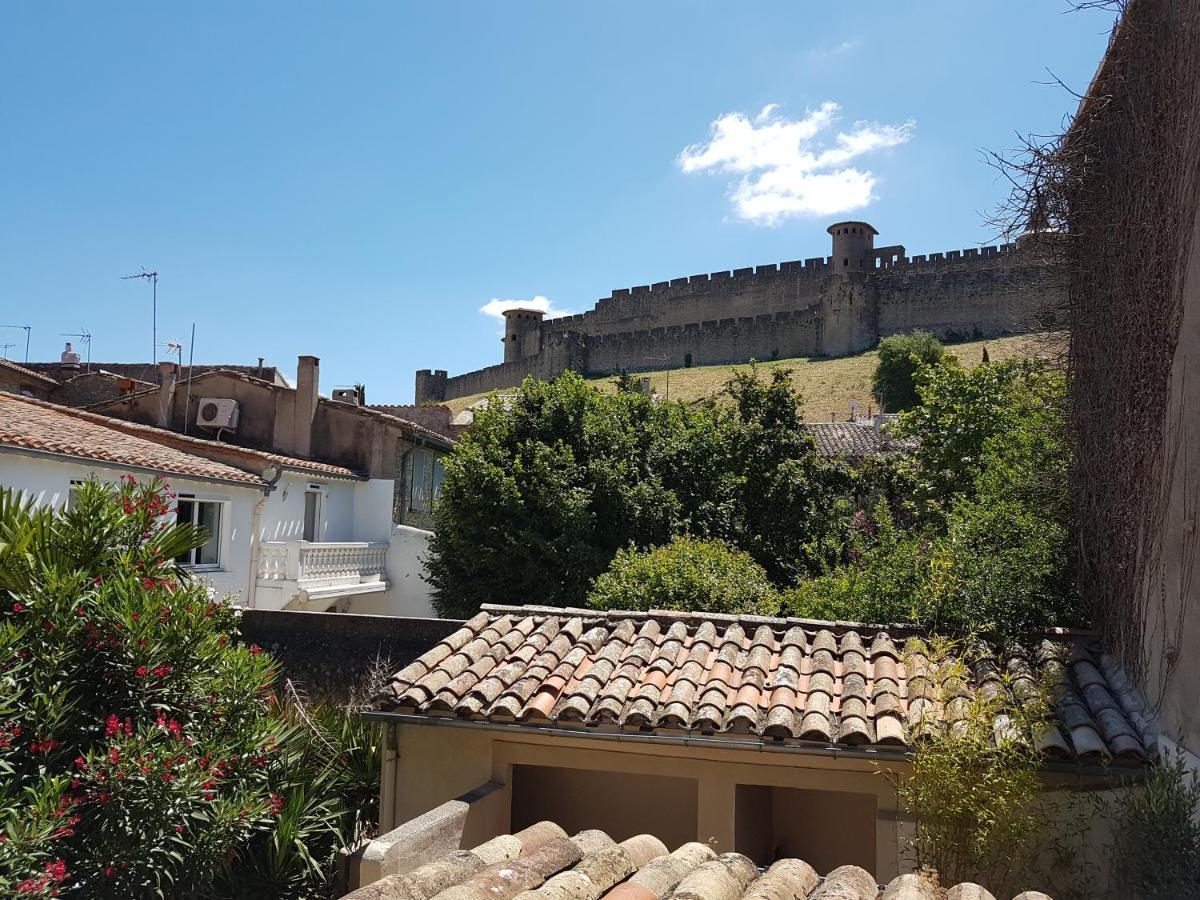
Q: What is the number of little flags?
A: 0